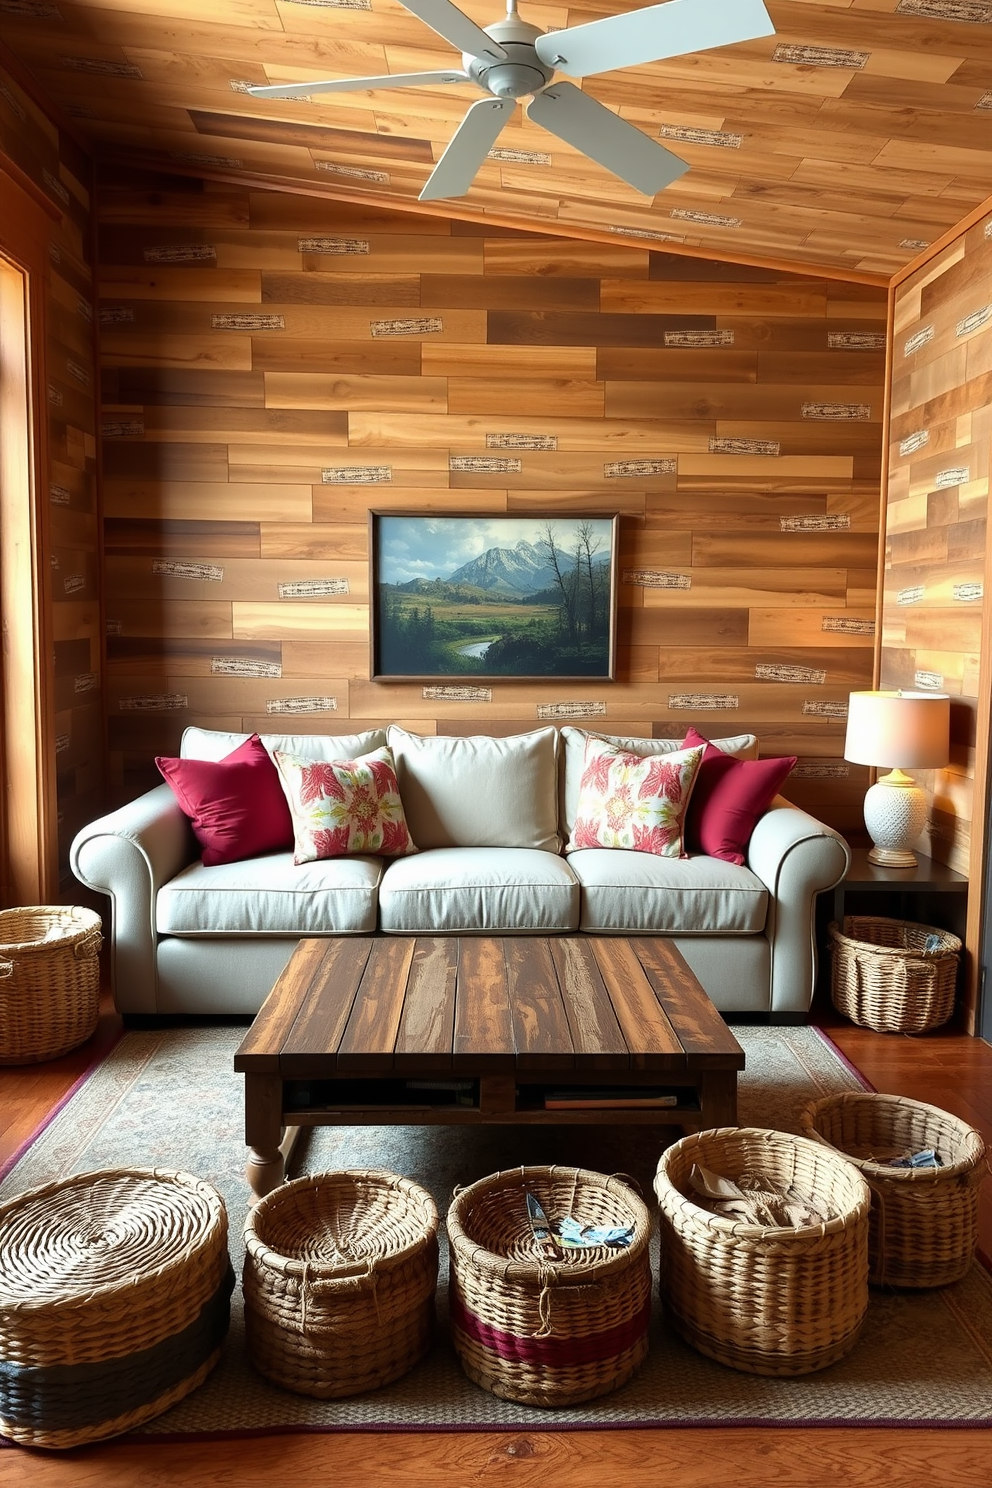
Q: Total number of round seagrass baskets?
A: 7